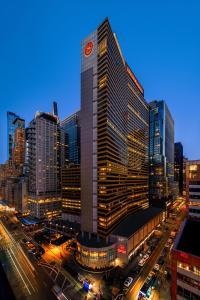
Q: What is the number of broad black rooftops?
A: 2